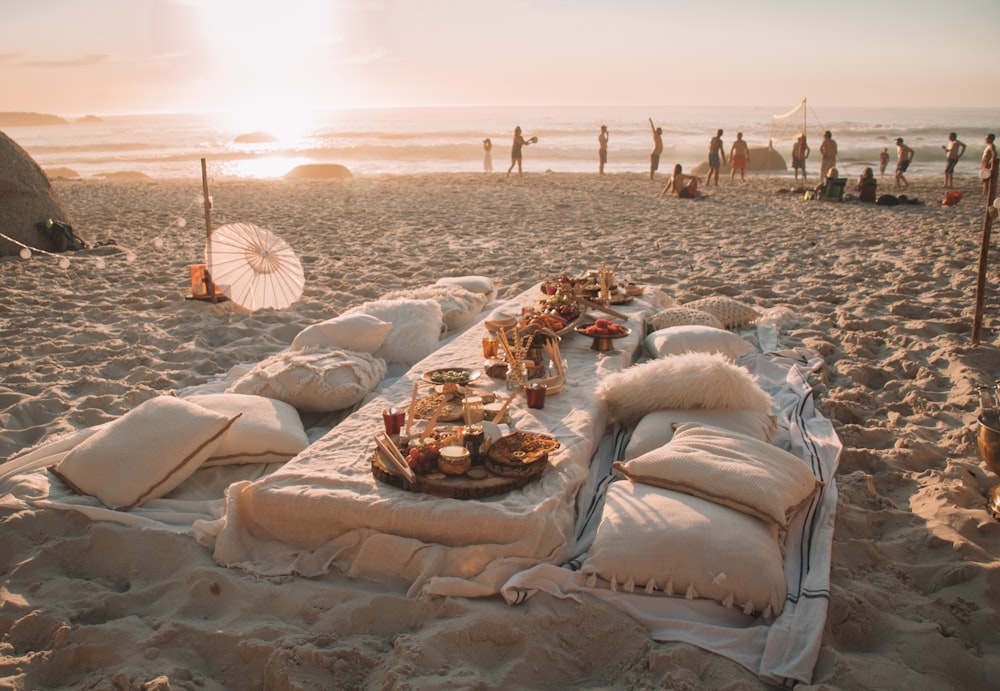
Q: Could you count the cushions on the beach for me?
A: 14